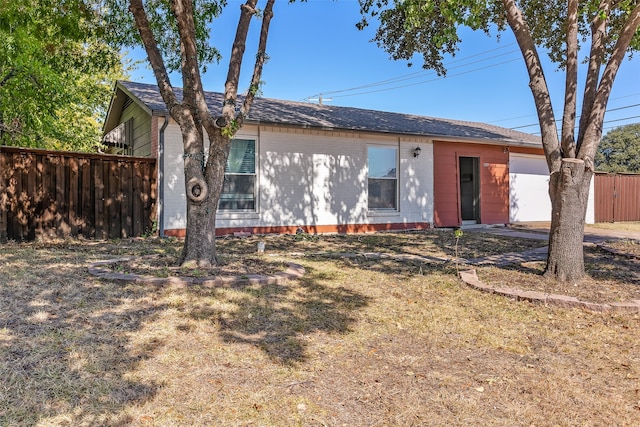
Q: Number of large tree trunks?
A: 2